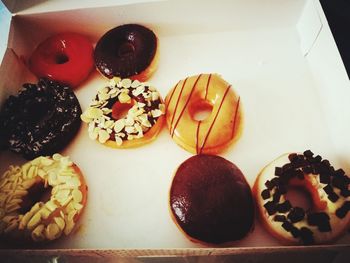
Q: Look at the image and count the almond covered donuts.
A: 2